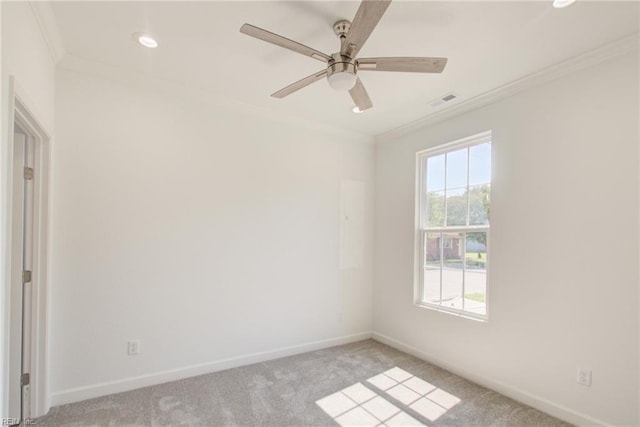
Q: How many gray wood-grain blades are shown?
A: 5